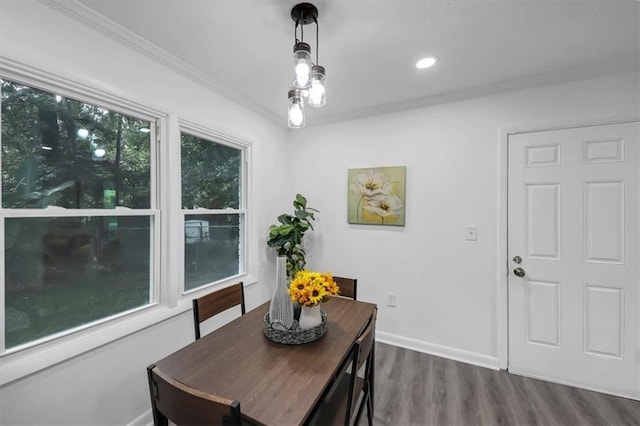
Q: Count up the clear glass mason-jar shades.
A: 3